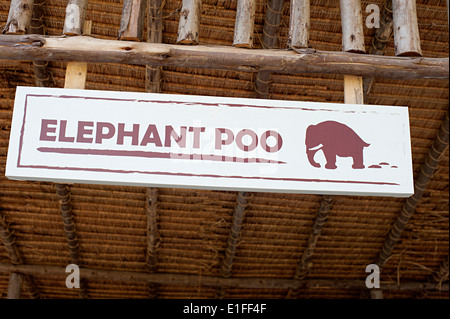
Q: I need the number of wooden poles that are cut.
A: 8